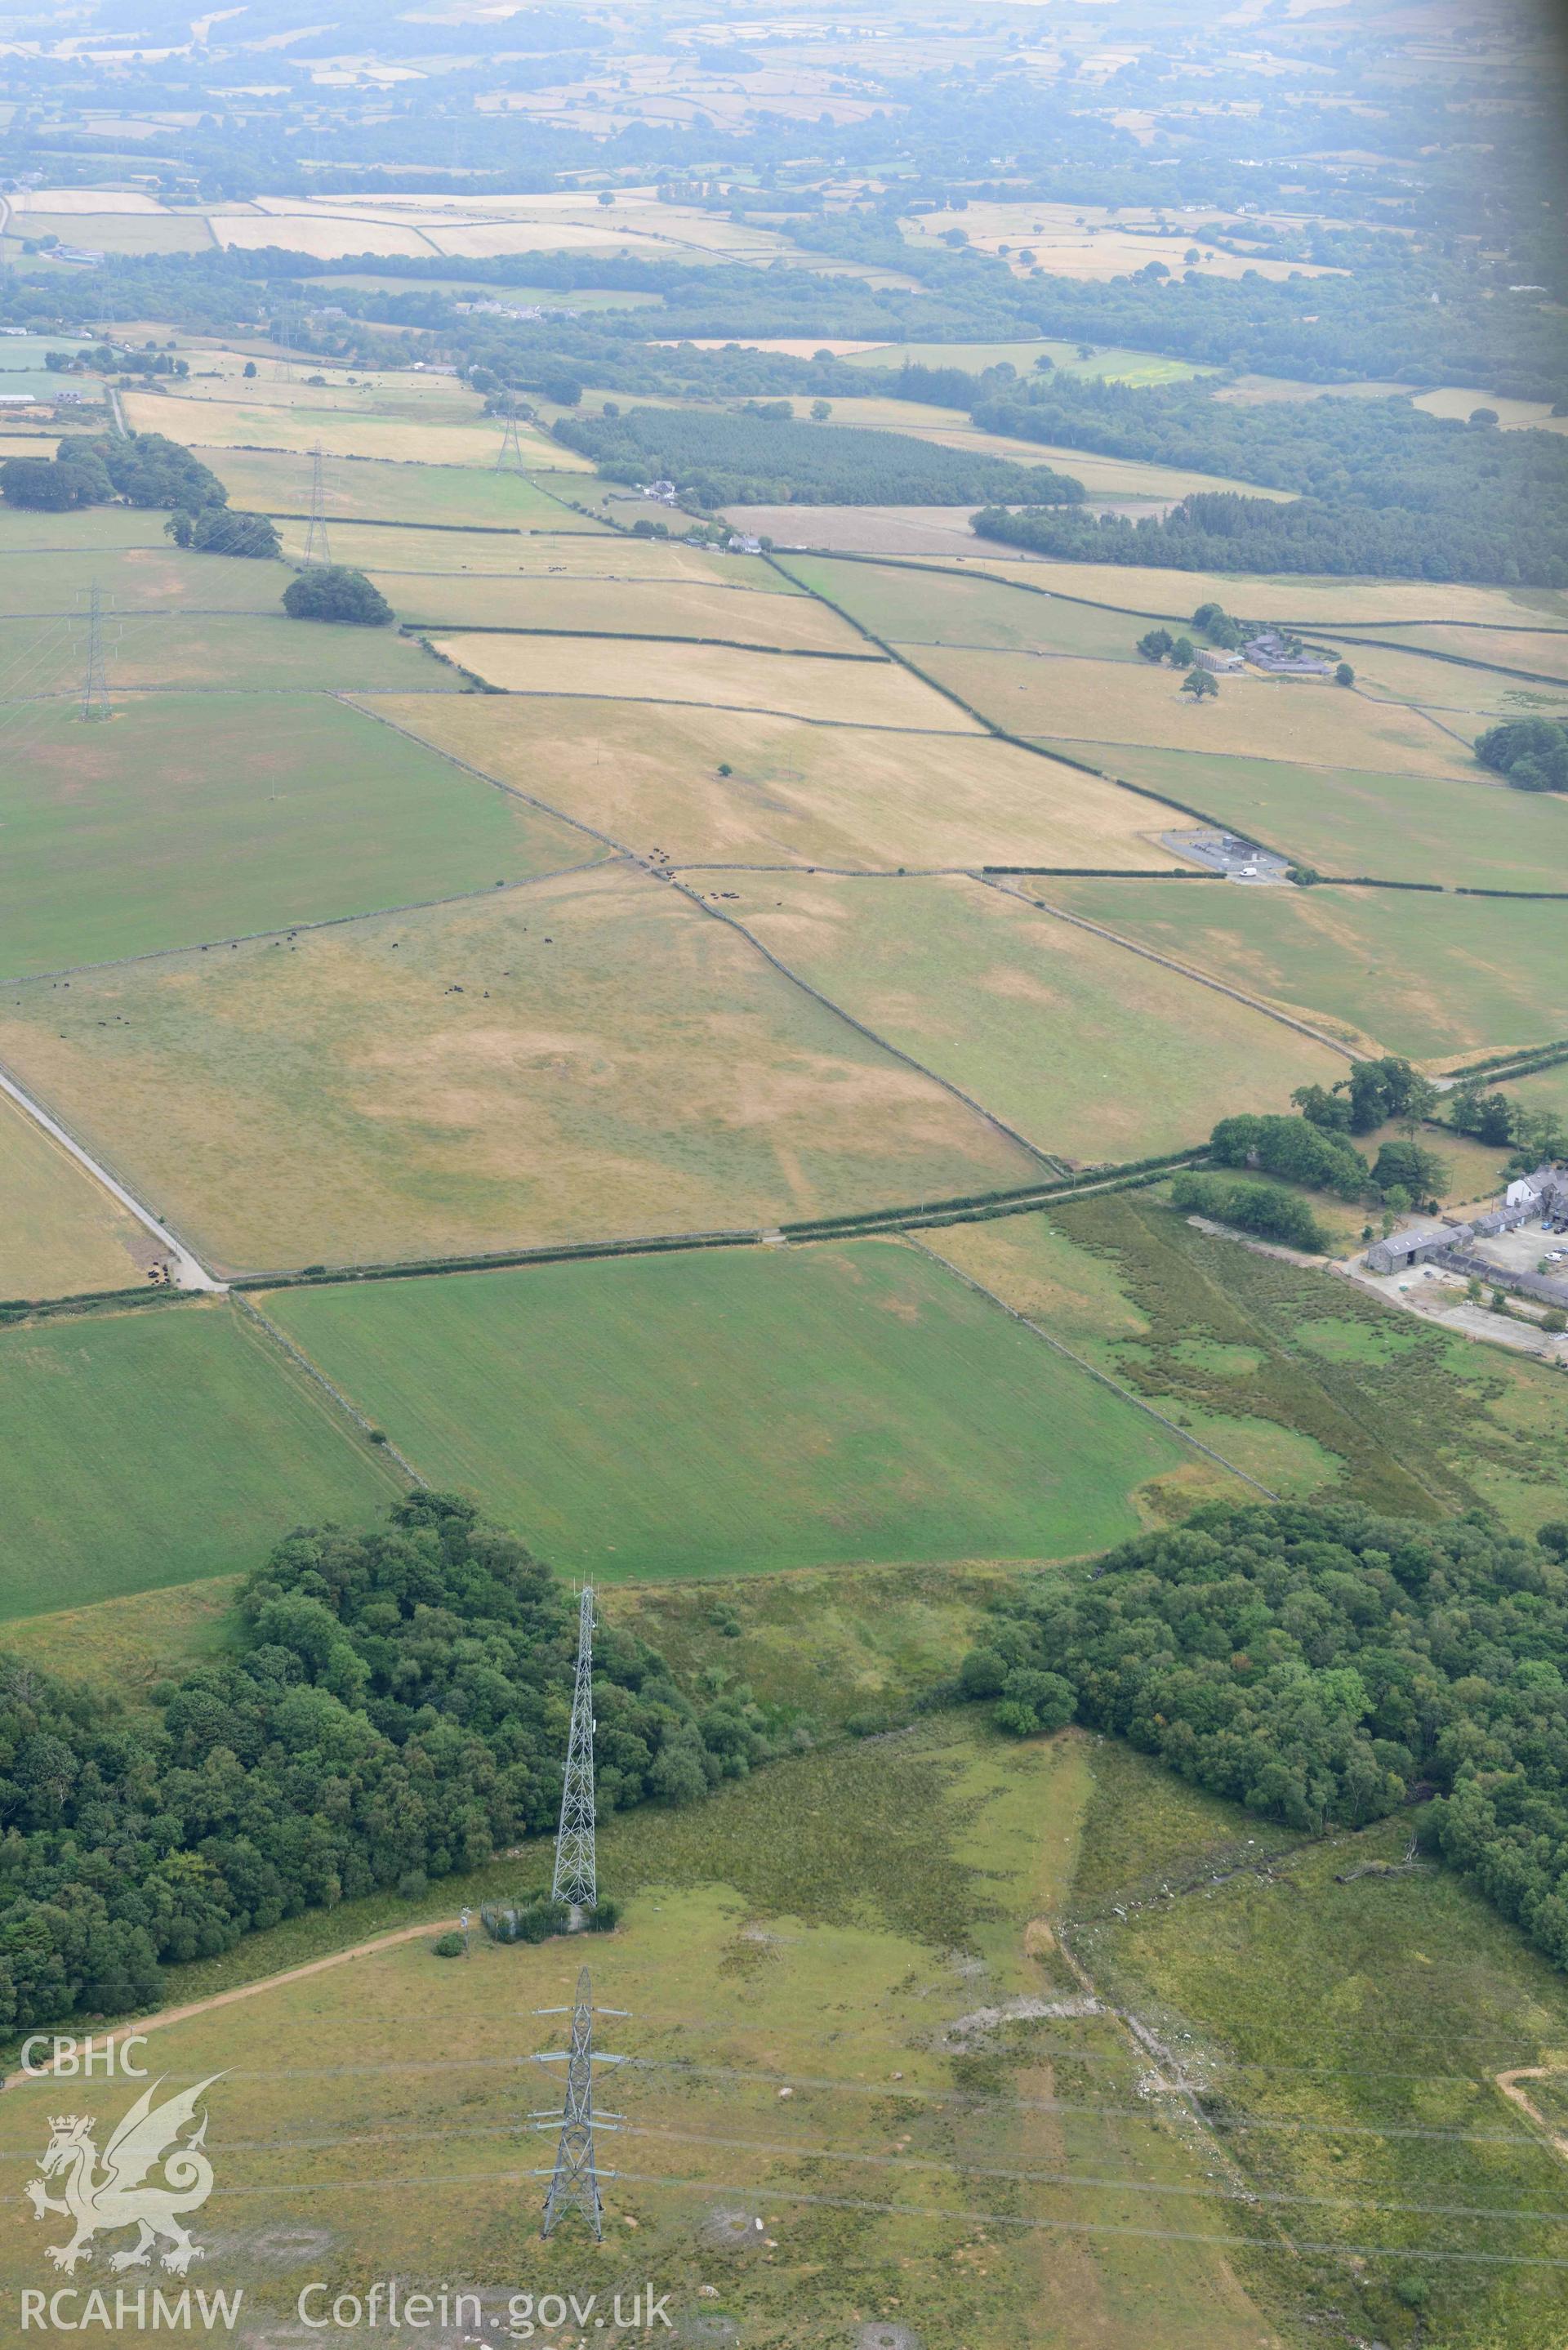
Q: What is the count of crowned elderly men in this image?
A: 0